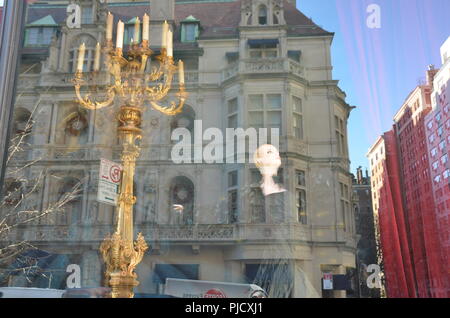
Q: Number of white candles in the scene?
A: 9